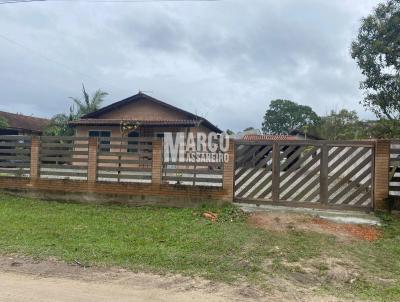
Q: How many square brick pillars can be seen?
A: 5